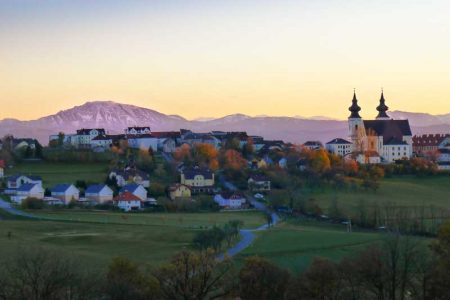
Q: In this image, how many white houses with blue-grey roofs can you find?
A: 4